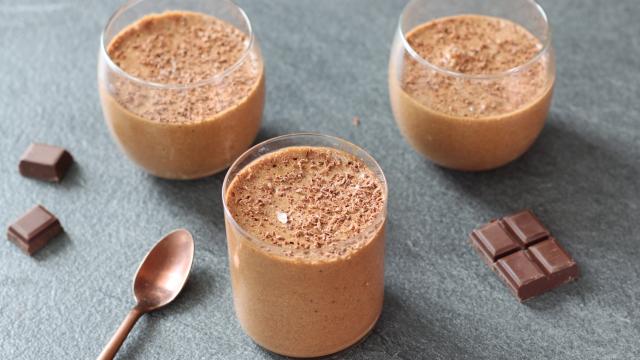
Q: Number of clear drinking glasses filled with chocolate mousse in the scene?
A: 3